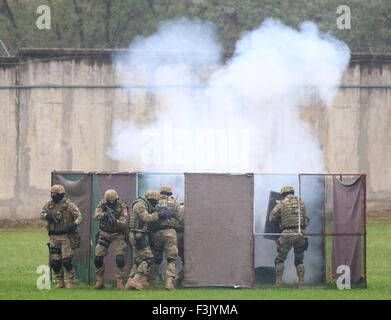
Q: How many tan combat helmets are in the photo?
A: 5